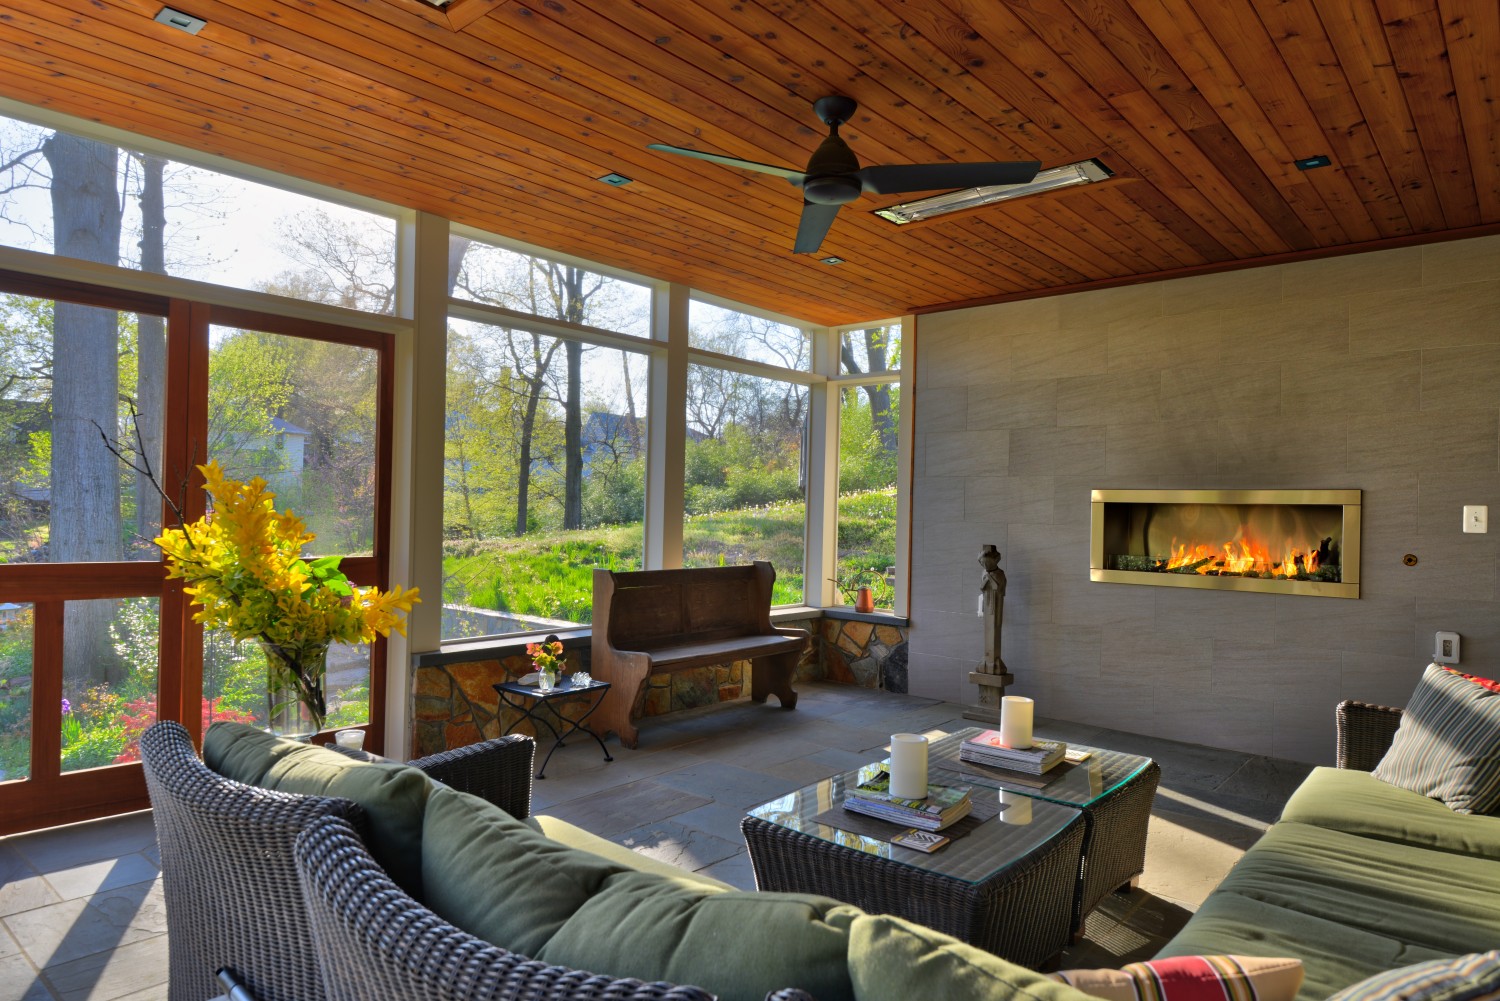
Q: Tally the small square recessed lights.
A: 4